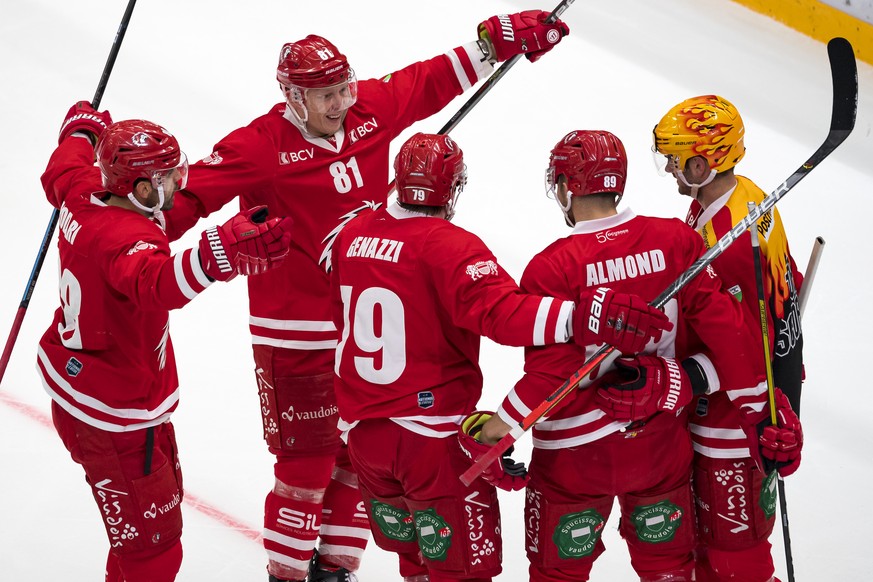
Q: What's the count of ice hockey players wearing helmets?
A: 5